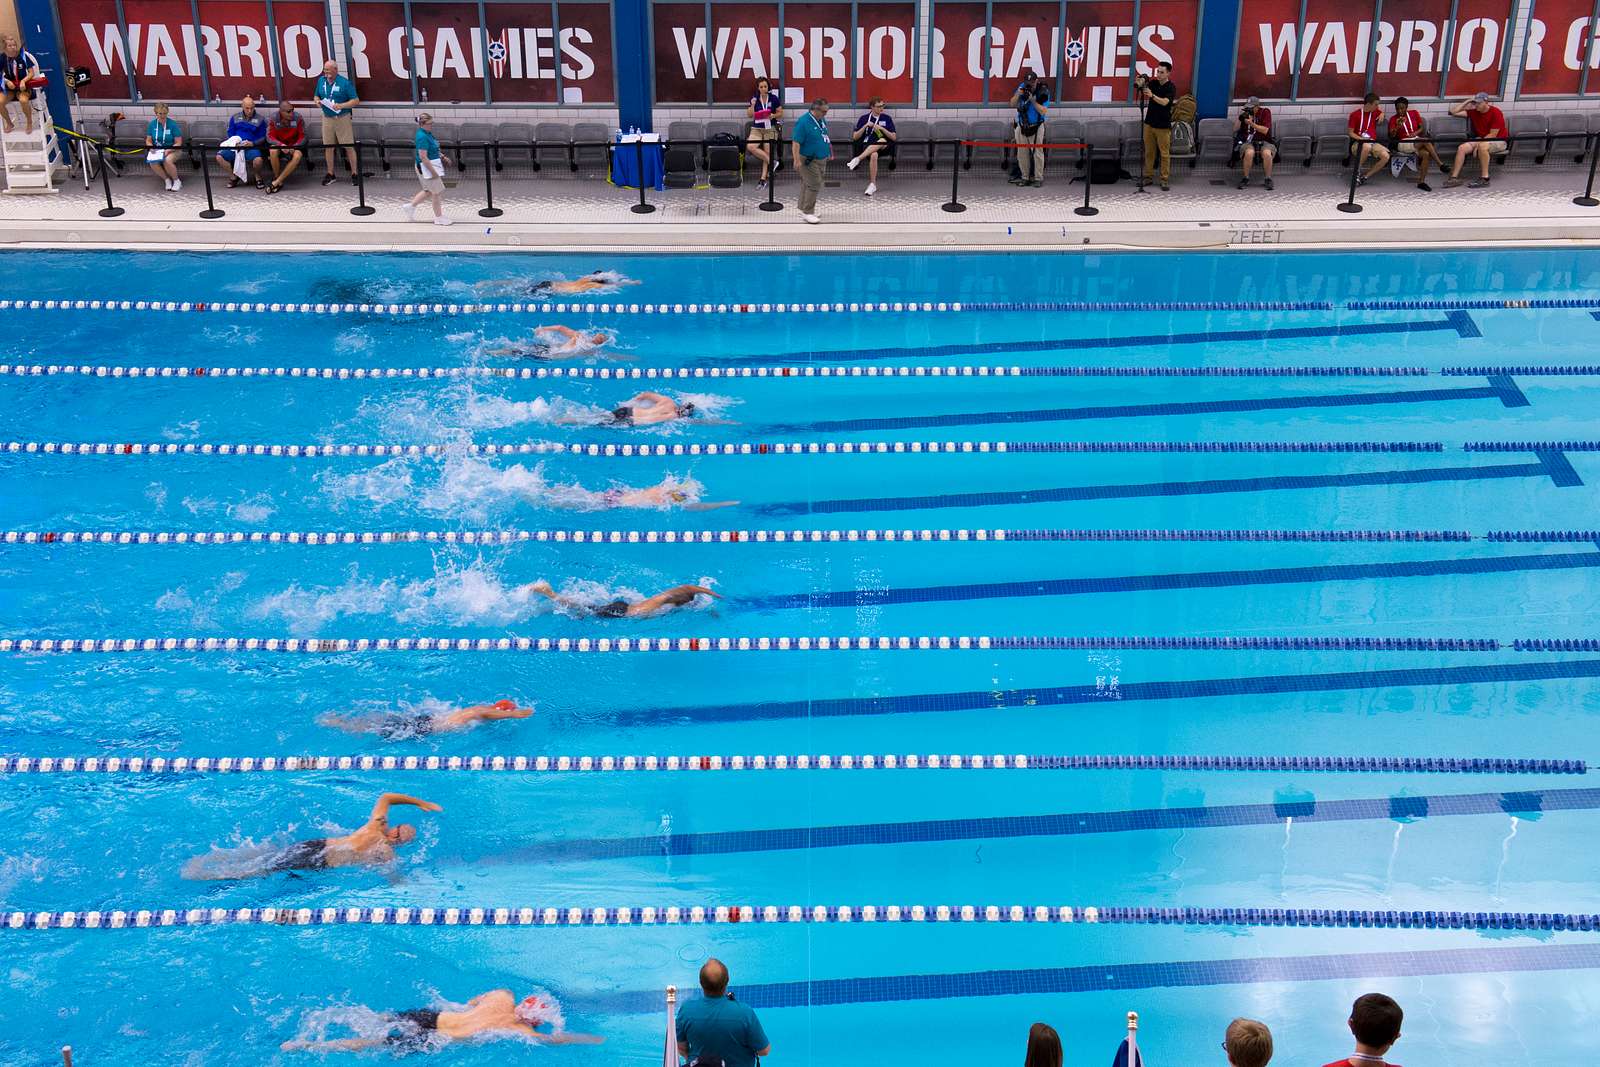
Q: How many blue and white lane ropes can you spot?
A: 7